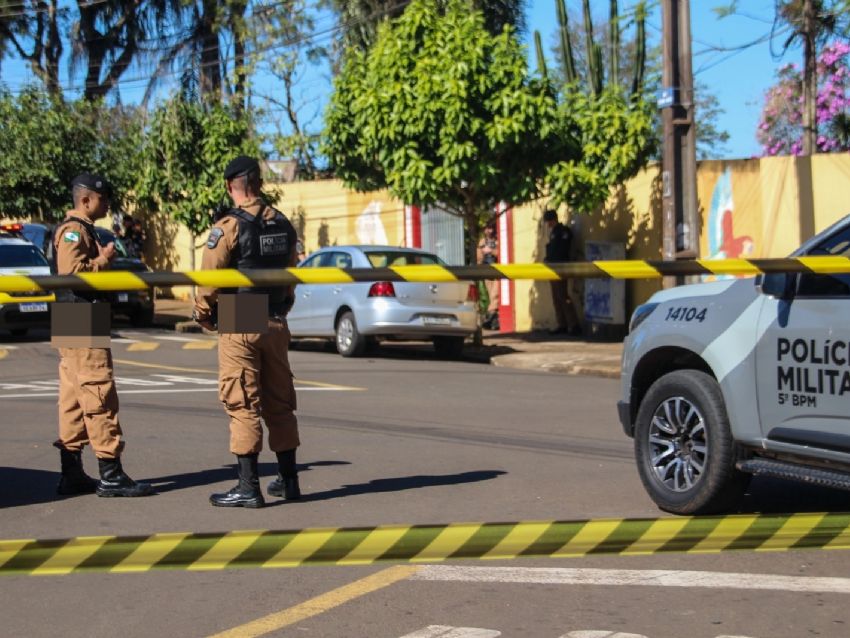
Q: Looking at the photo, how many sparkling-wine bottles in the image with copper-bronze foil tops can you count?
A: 0